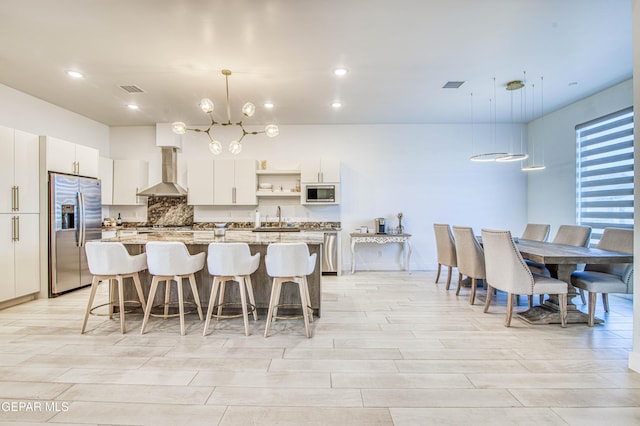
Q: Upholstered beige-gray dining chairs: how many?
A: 6